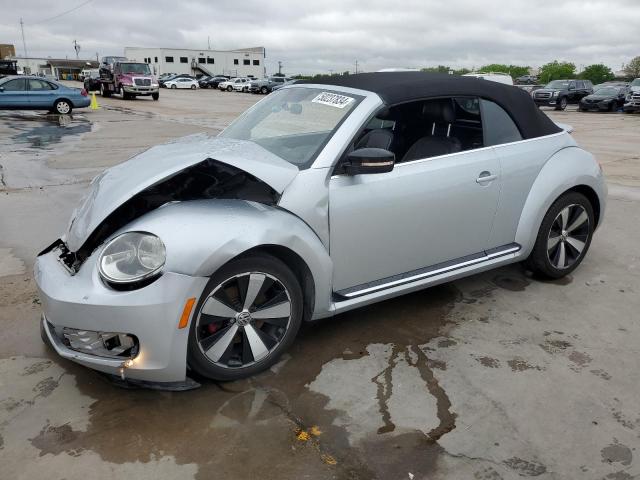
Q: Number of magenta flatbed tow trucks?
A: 1